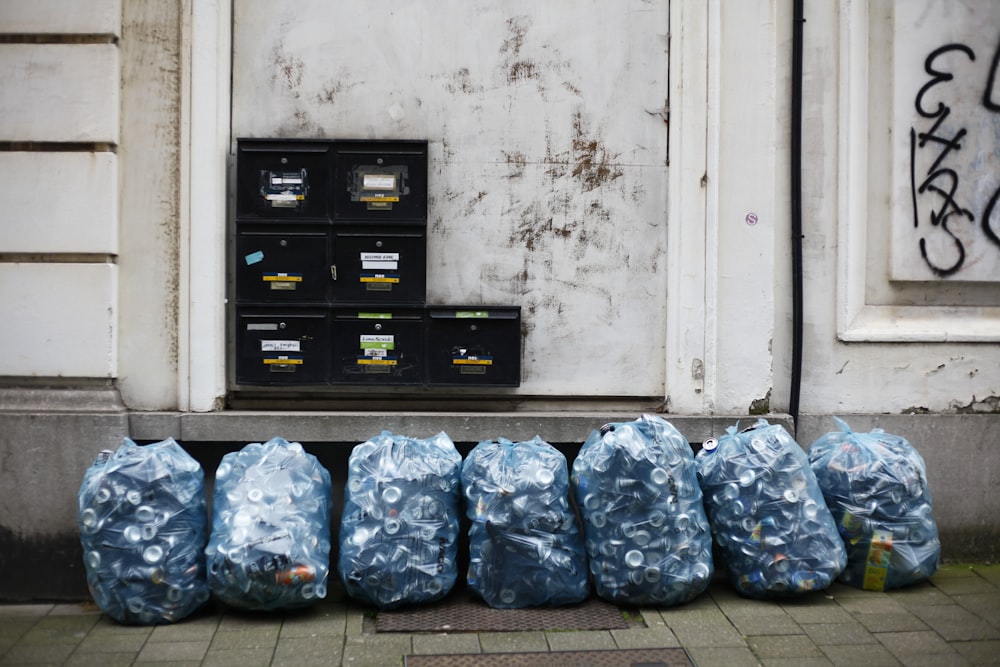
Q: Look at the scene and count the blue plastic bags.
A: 7